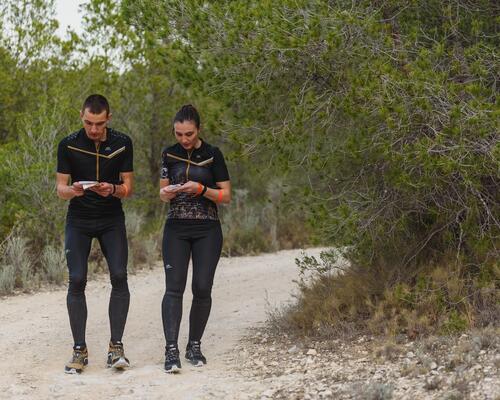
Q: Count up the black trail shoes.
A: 2